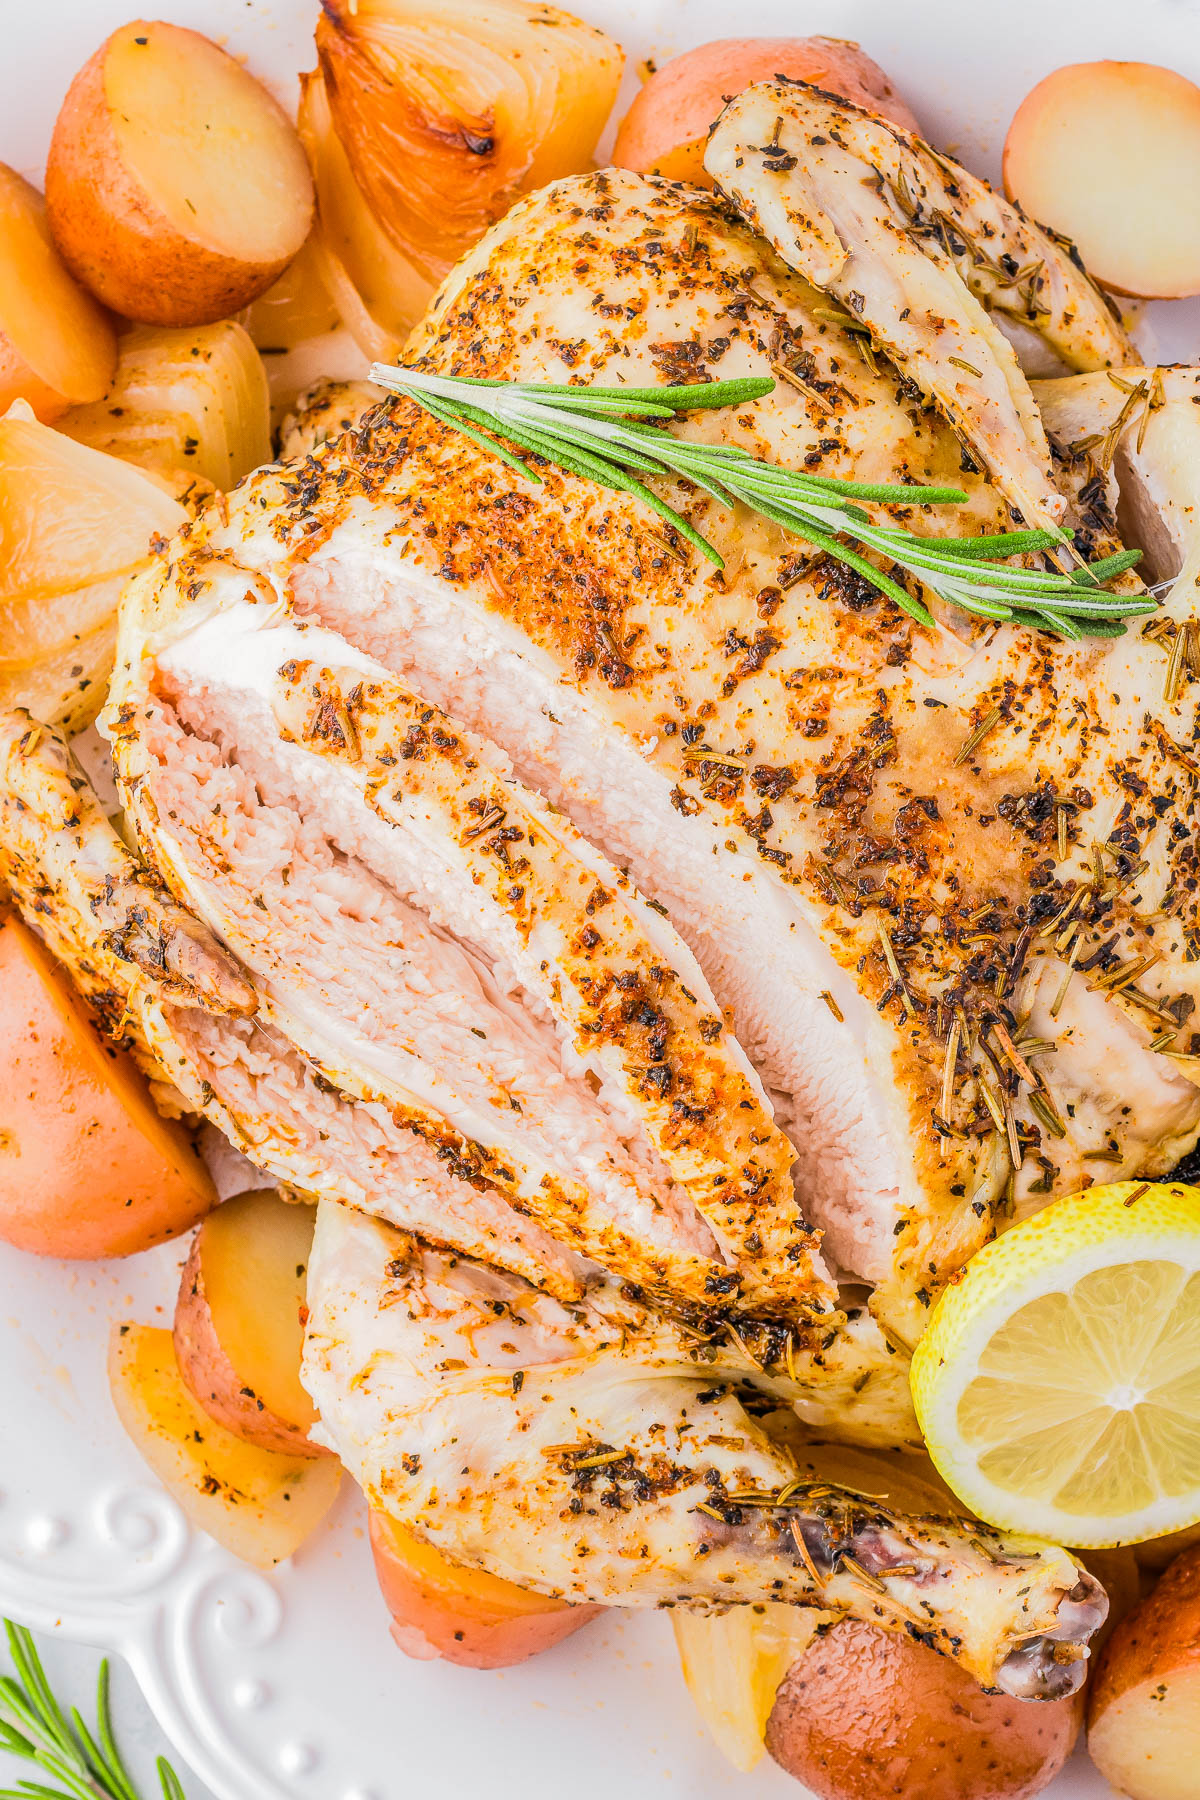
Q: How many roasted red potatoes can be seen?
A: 9